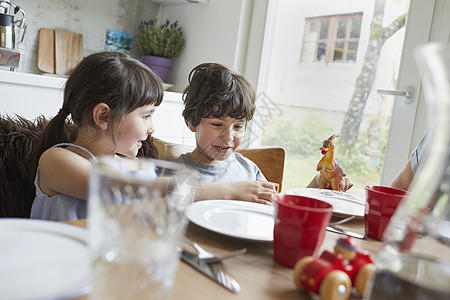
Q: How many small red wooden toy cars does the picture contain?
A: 1